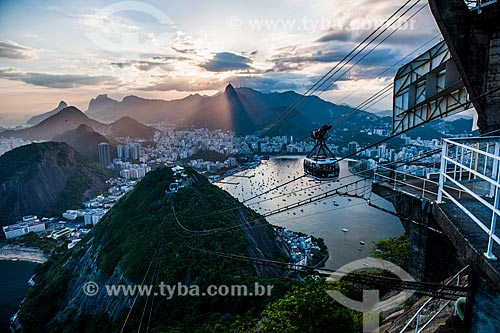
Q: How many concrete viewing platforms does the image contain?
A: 2